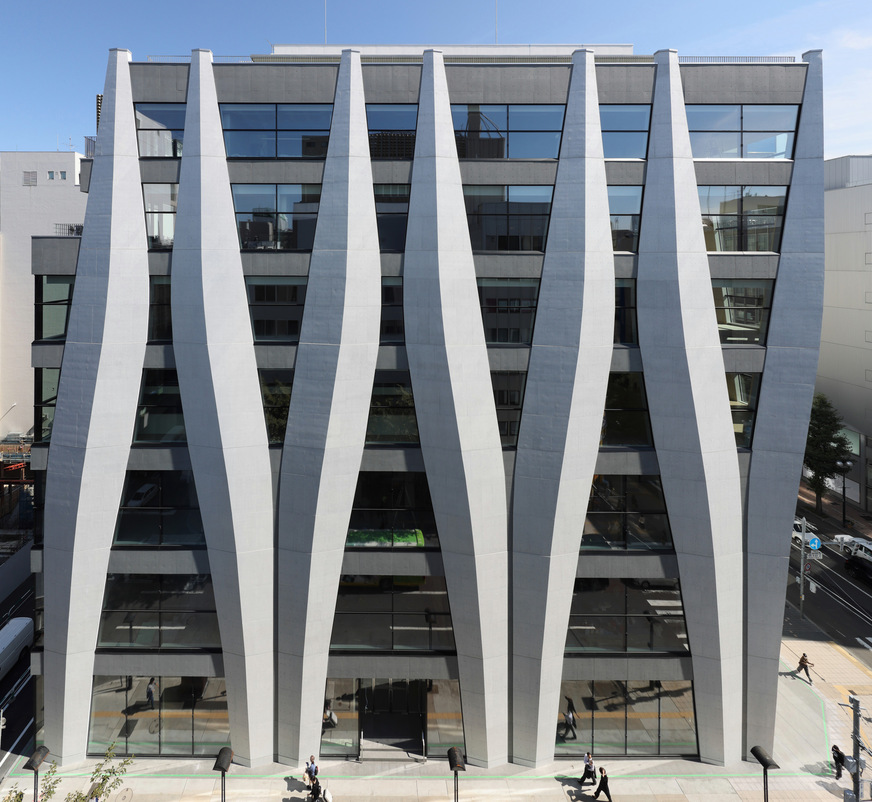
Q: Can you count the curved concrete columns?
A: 7